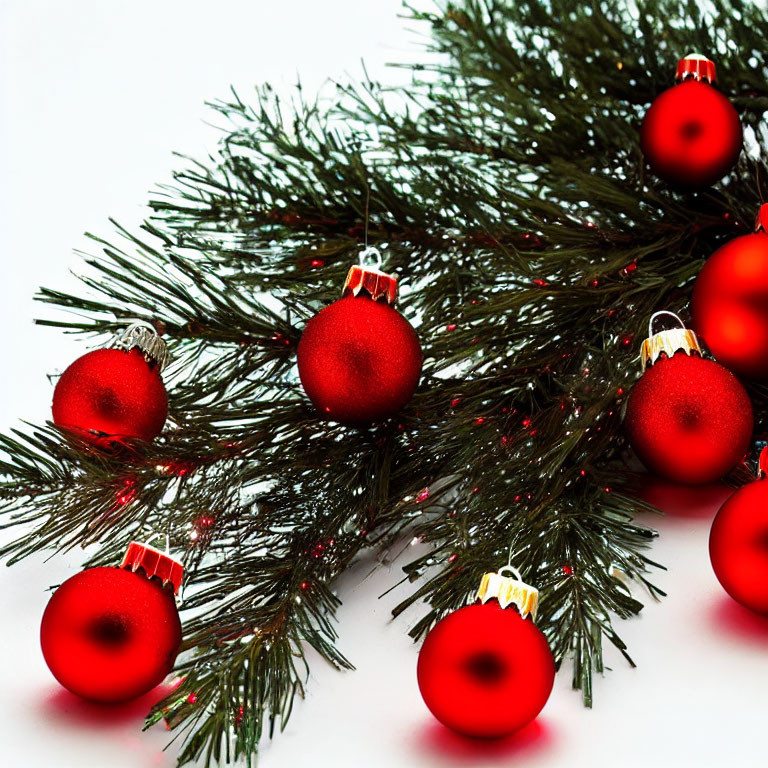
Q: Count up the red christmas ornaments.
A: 8